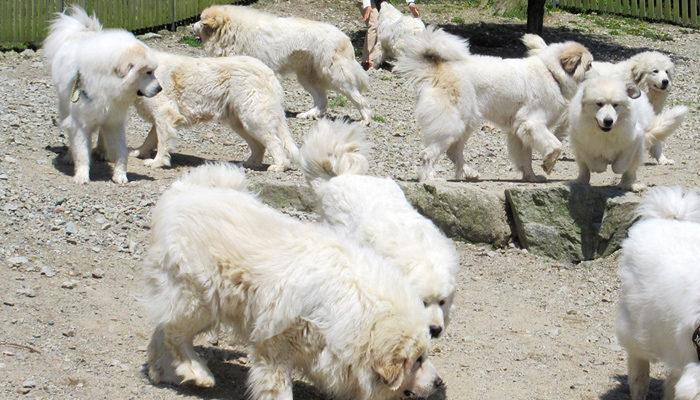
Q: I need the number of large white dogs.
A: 10